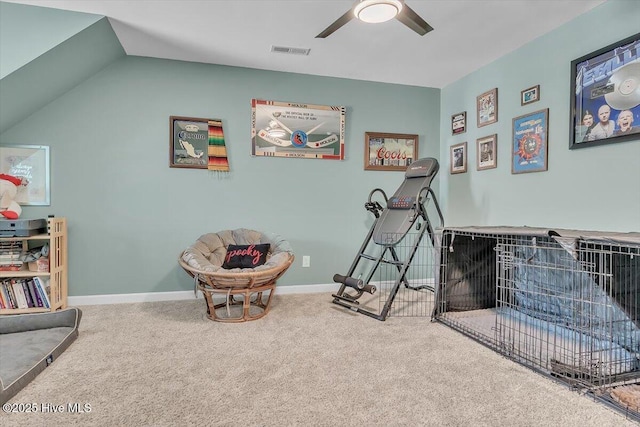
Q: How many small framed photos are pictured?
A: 5